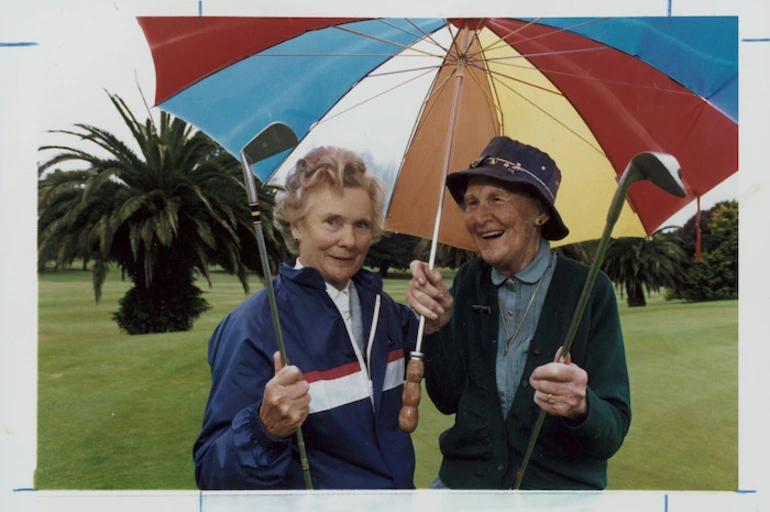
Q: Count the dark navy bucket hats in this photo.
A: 1